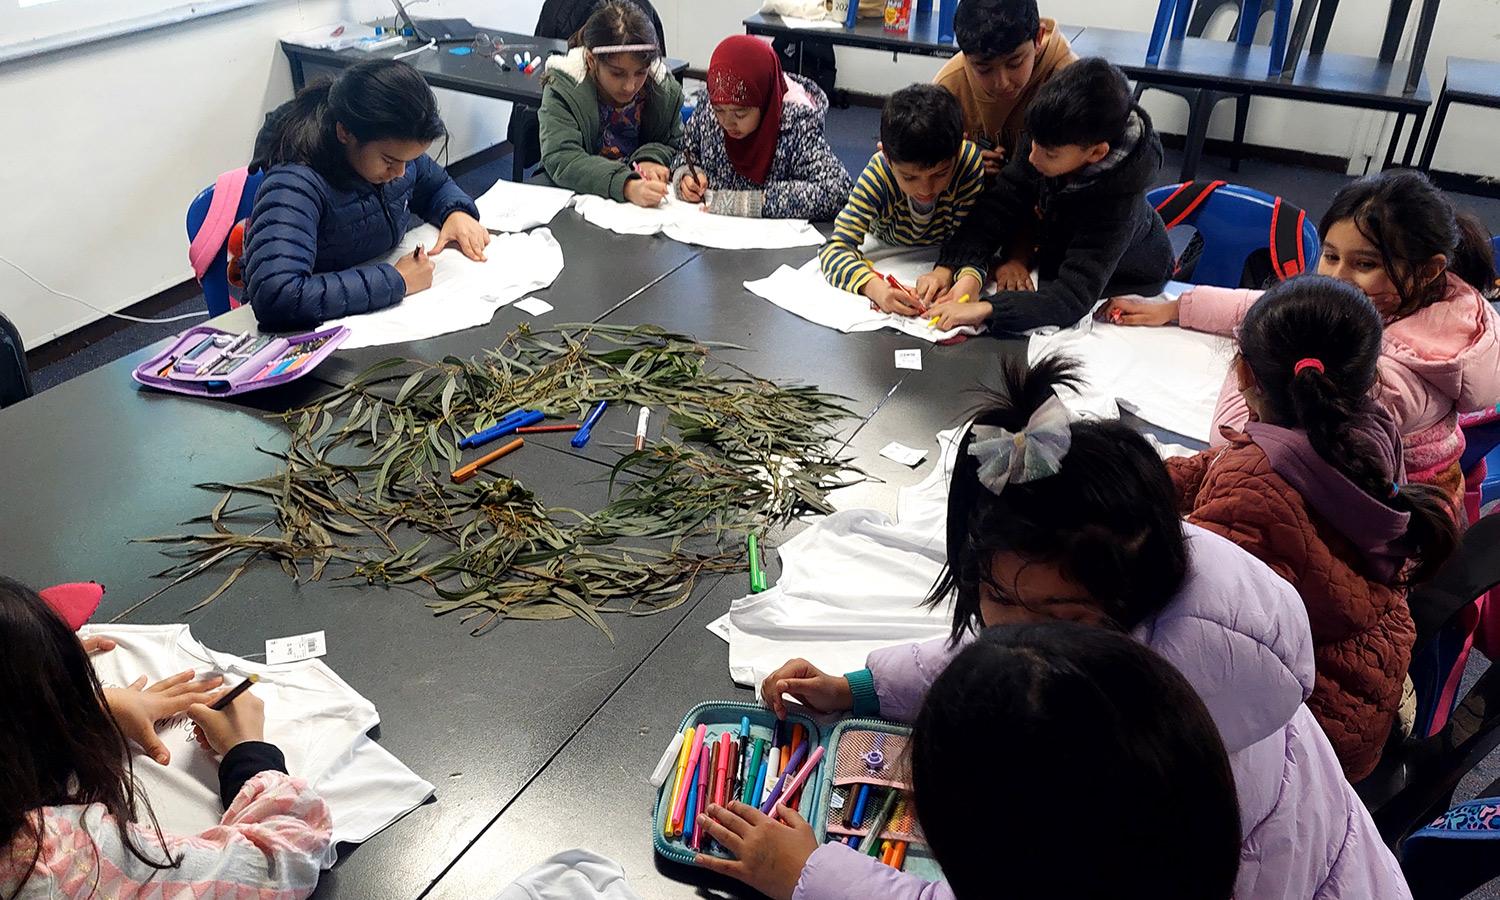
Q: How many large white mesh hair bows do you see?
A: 1